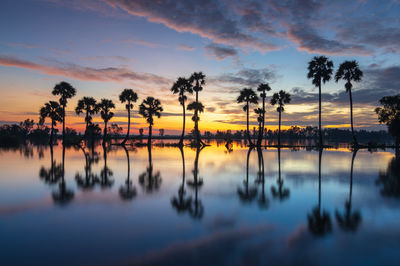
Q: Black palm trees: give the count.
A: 15